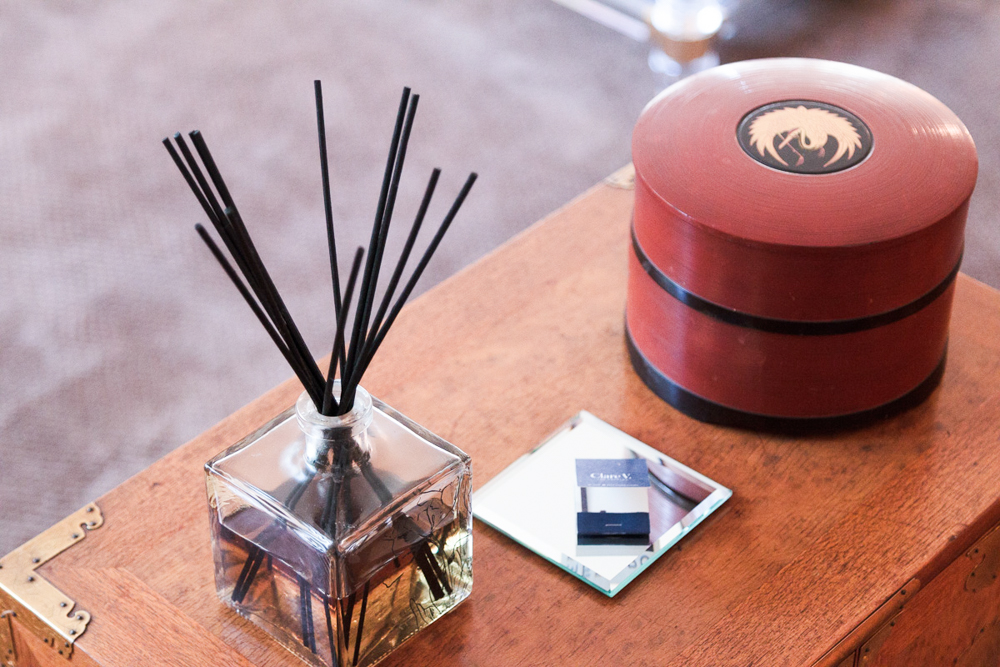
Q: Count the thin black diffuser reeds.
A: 12